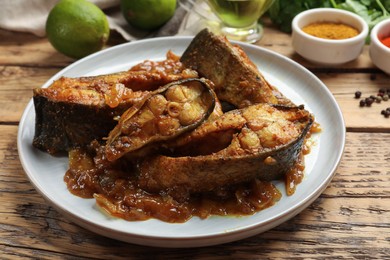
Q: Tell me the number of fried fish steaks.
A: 4